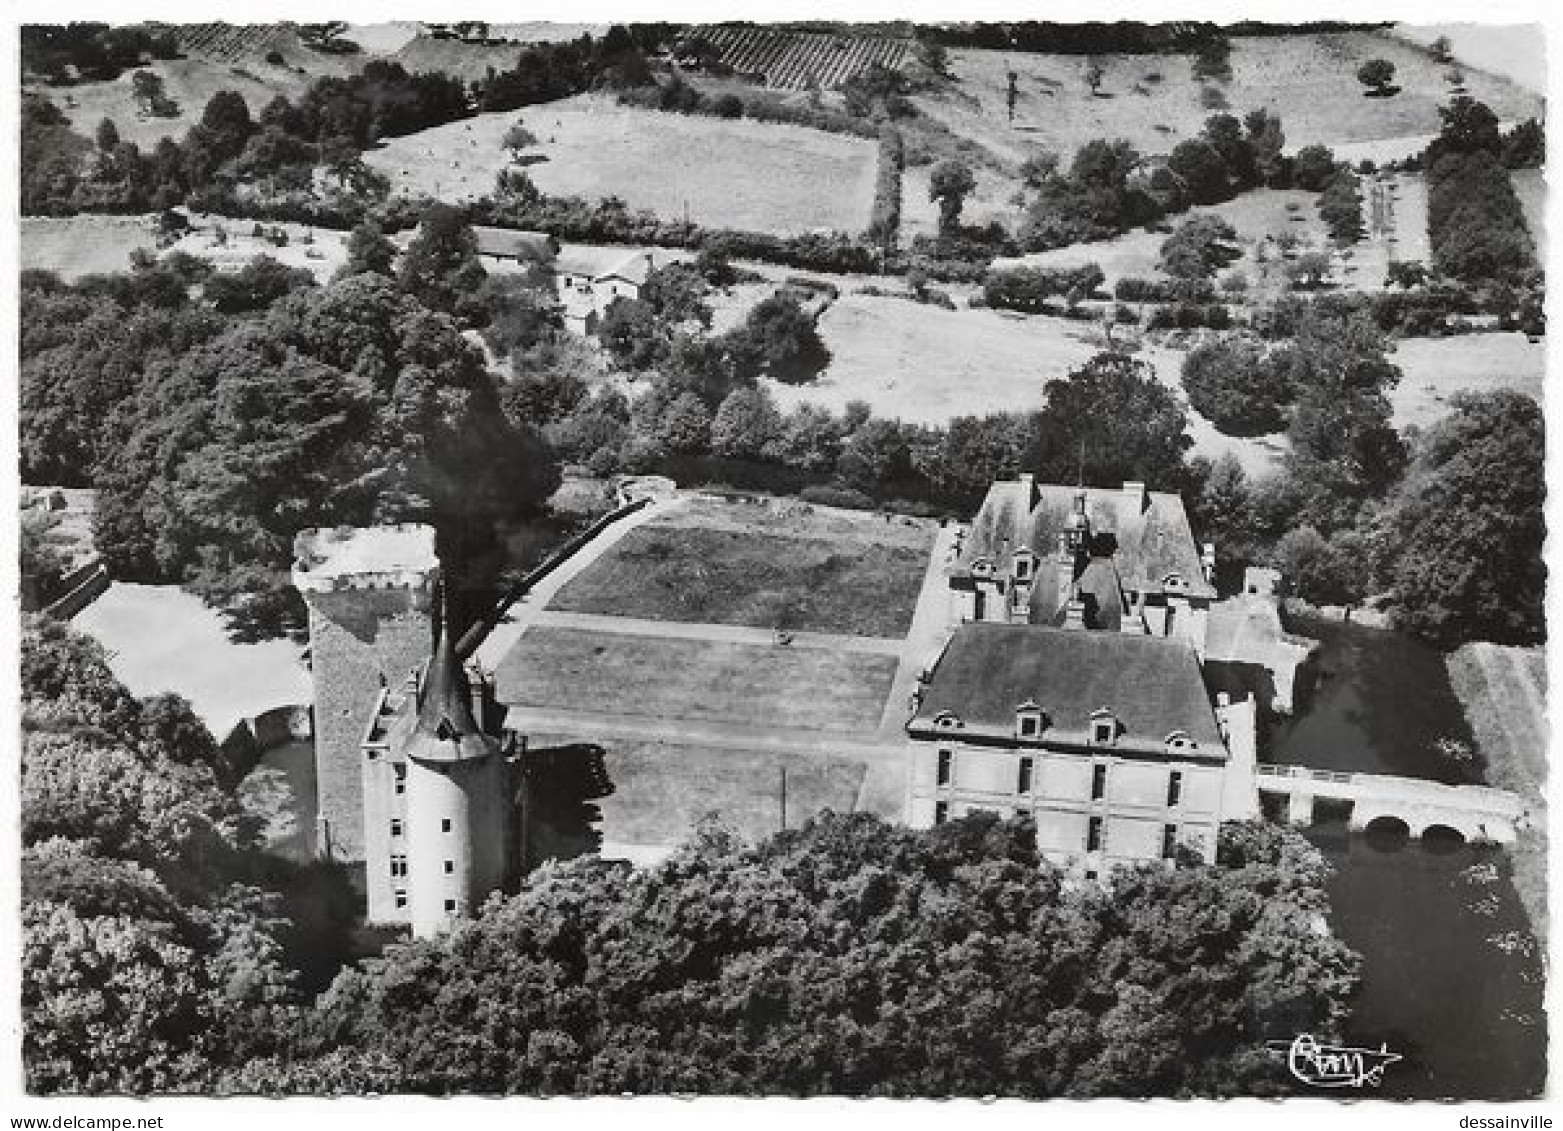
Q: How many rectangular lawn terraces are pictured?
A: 3